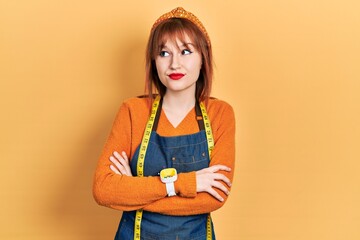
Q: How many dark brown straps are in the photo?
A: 2